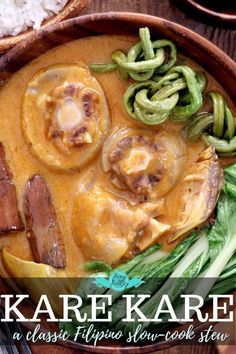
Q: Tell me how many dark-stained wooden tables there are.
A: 1